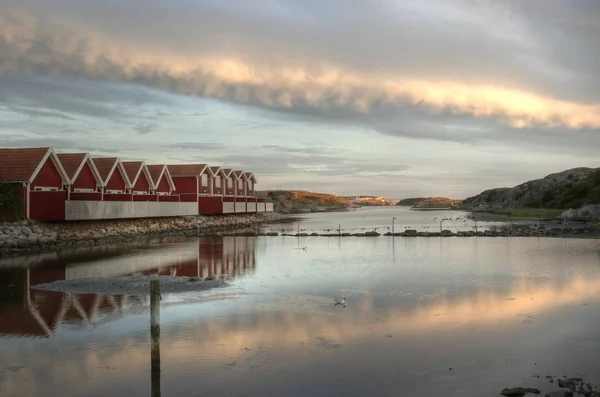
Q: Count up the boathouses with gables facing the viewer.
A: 10